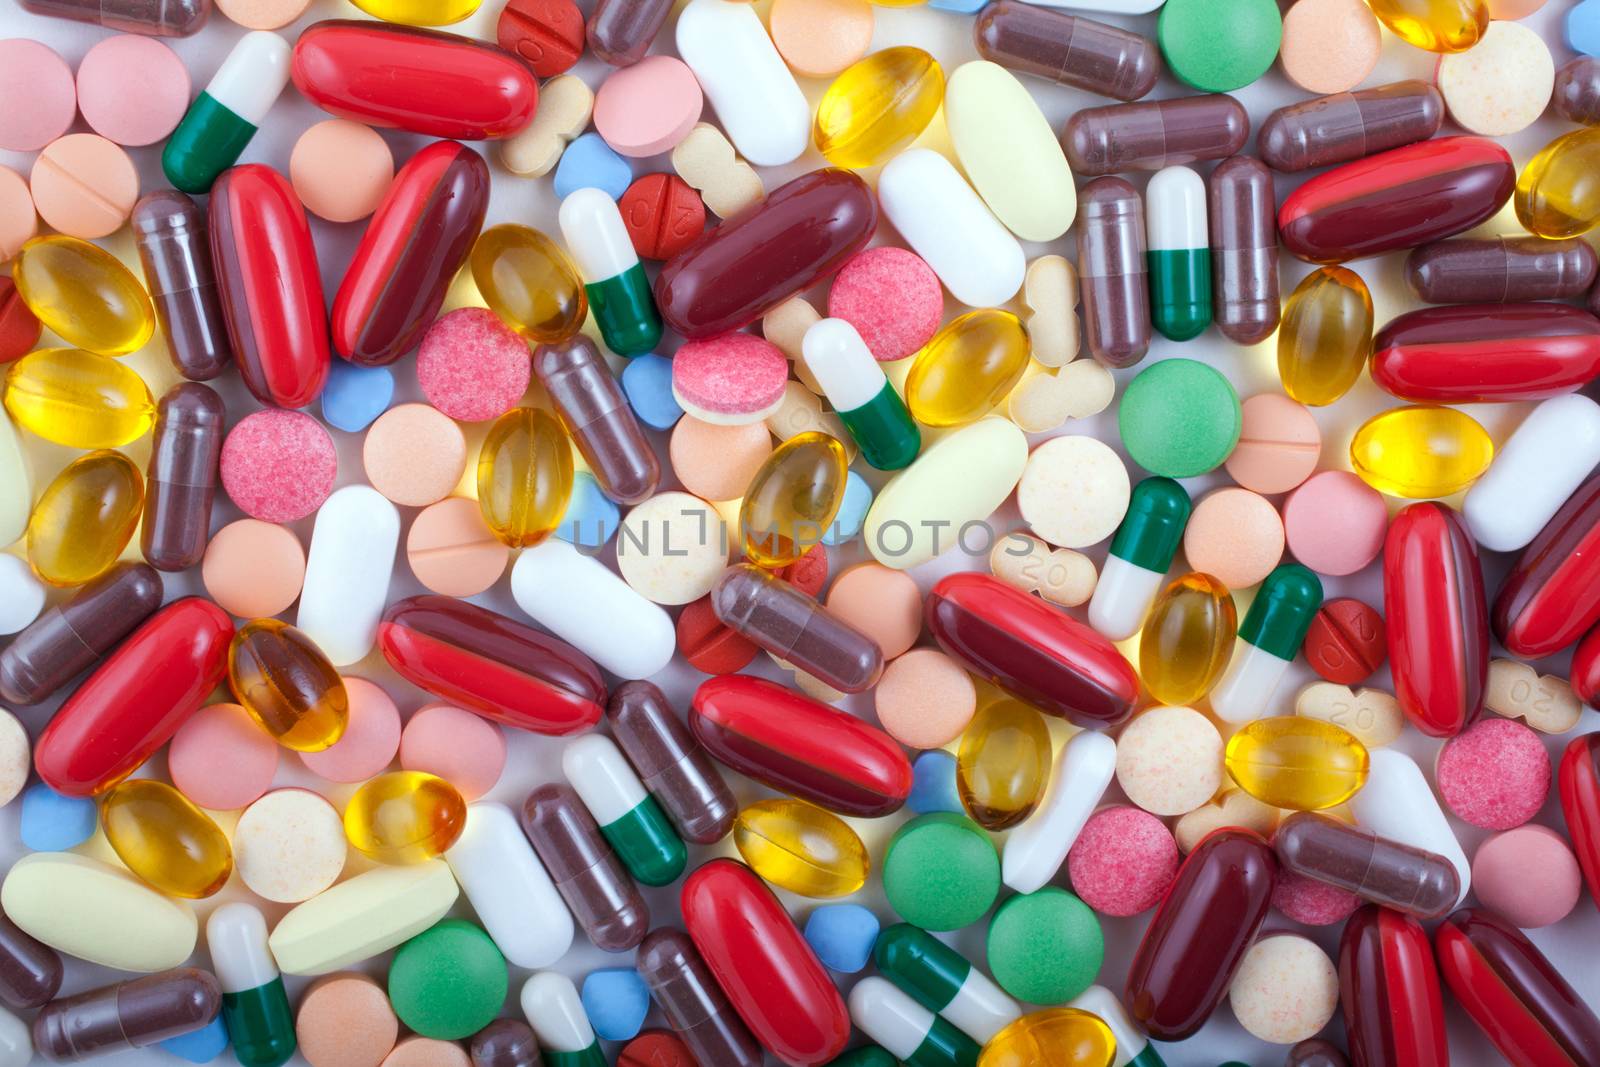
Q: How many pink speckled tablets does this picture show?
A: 7